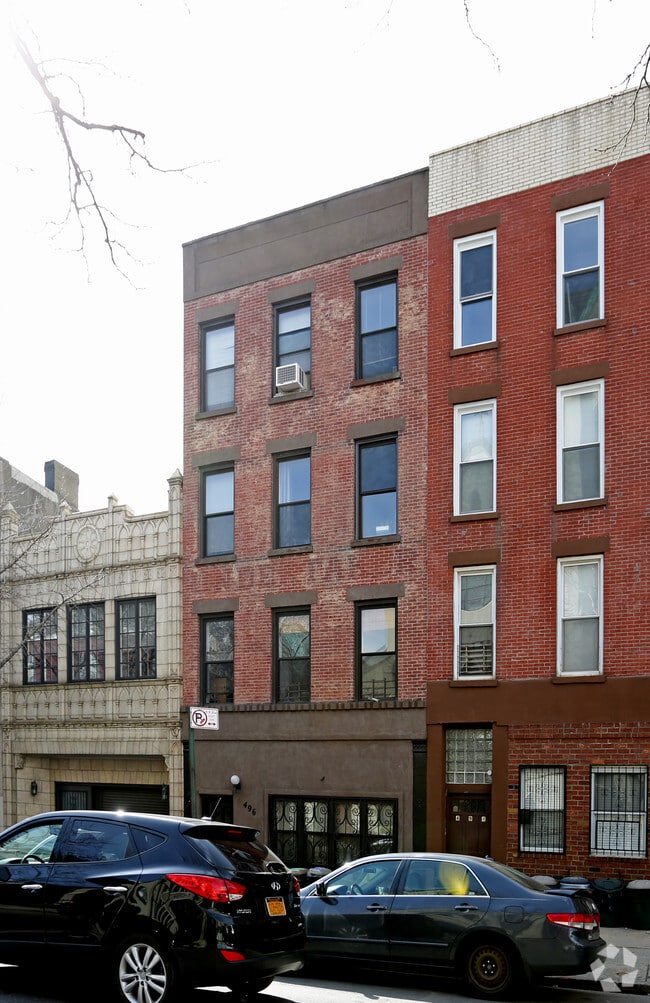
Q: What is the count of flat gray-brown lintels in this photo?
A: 9